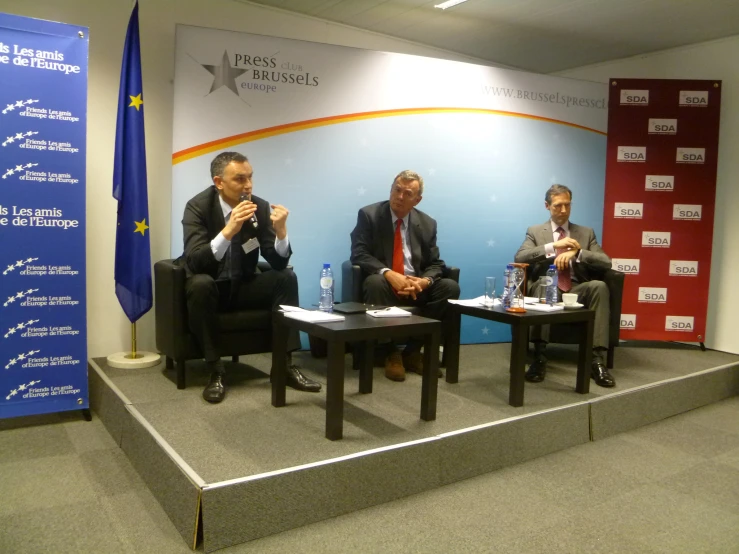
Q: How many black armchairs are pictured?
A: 3